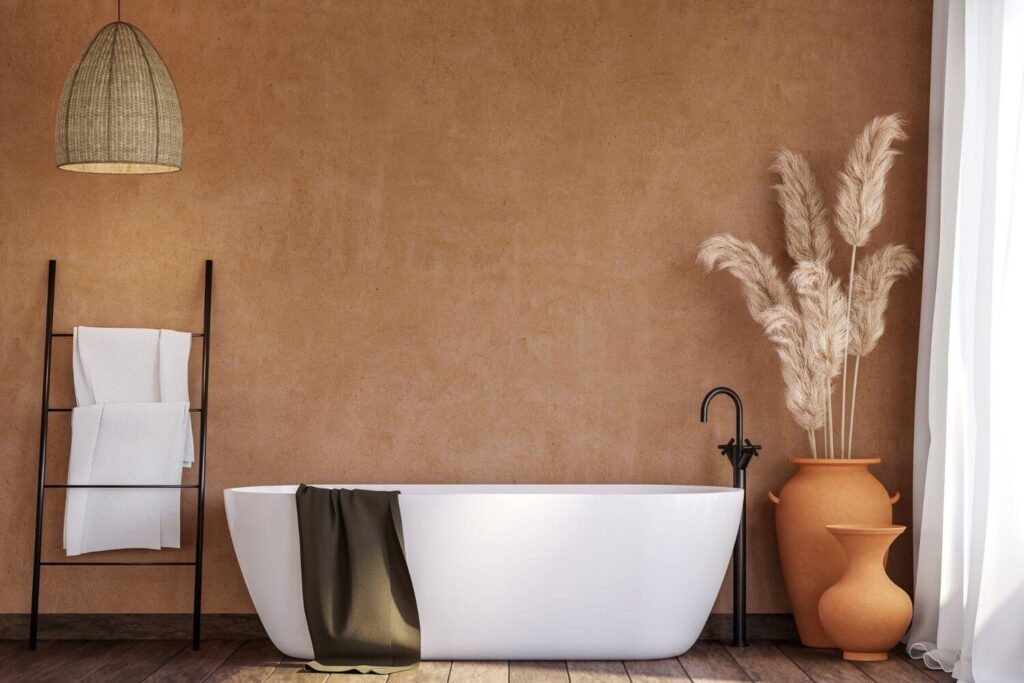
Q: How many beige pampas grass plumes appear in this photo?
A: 6